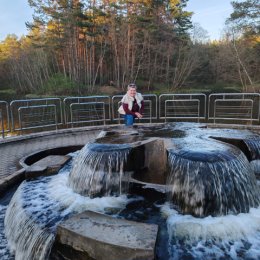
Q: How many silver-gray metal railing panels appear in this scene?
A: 6